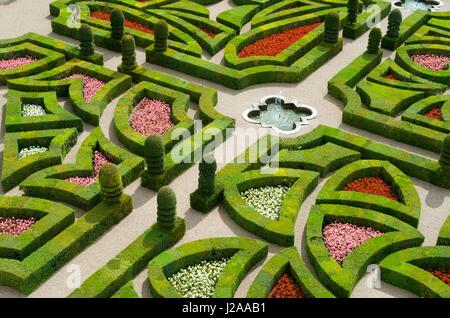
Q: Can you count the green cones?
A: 13